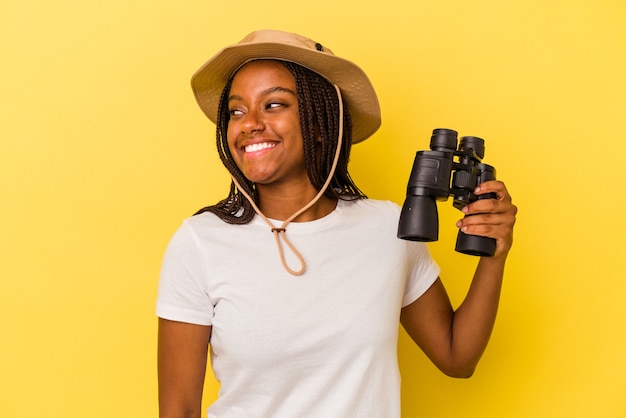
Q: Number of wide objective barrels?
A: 2